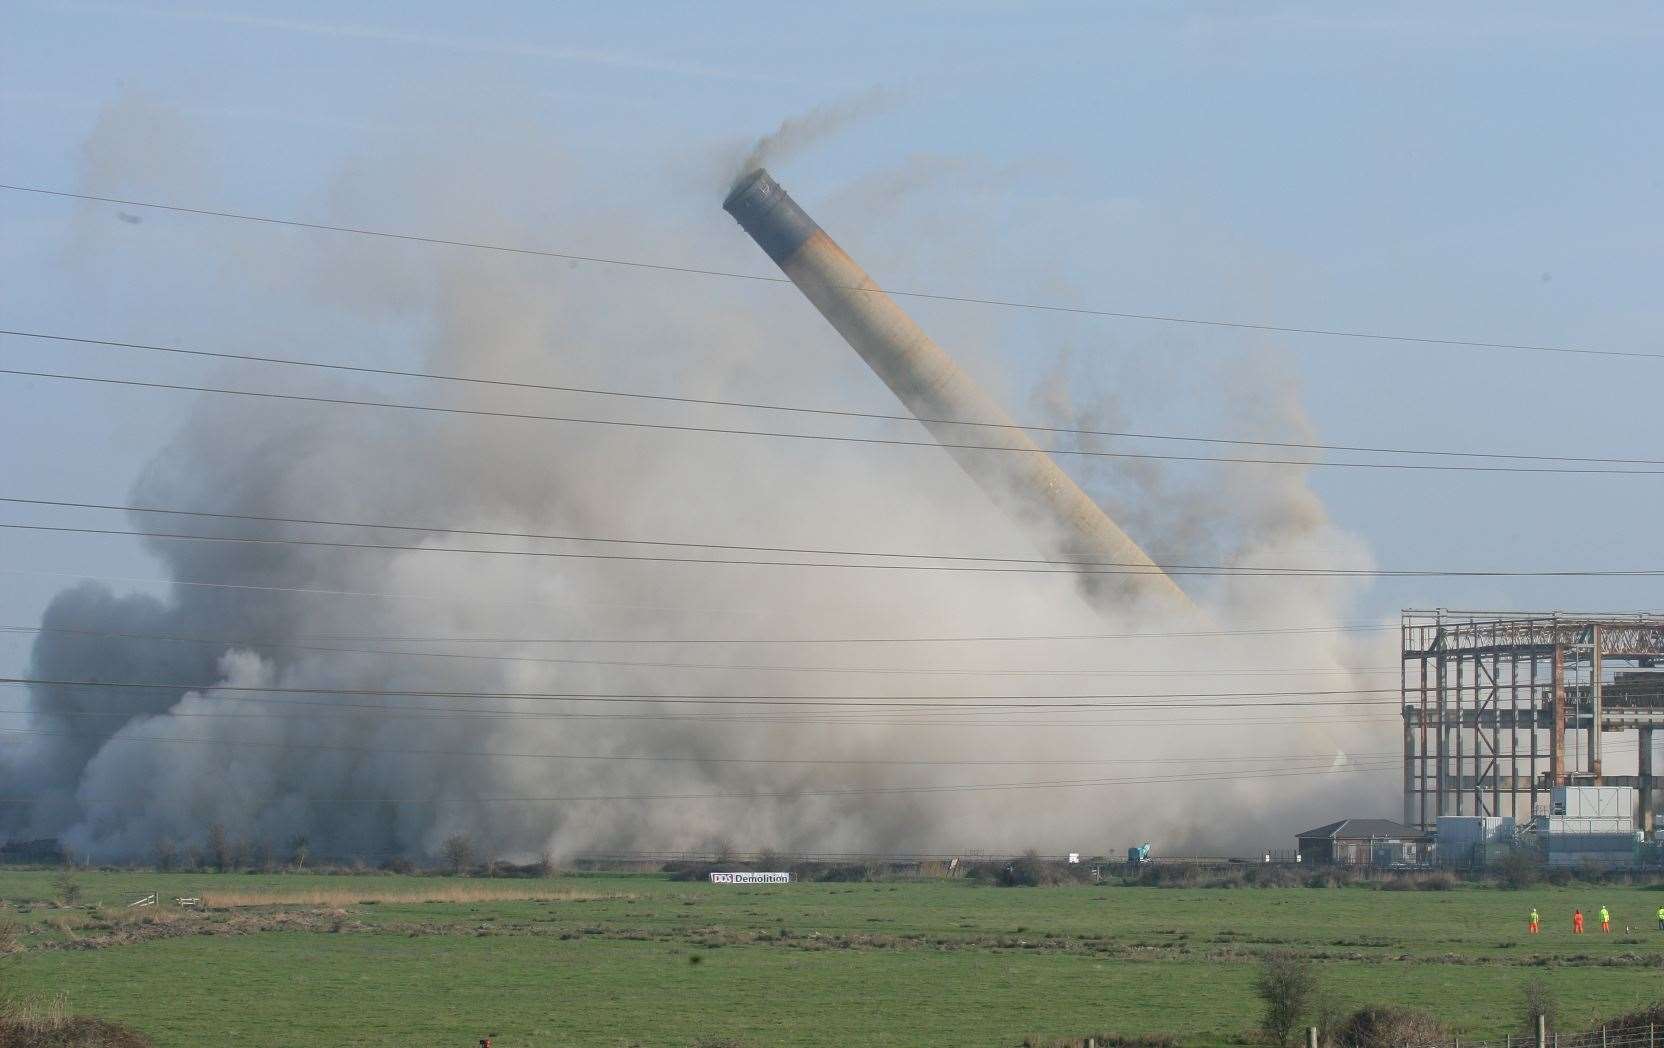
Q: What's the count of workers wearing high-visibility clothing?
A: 4